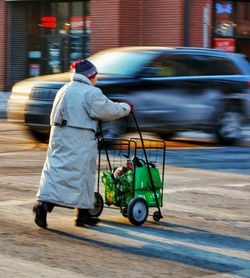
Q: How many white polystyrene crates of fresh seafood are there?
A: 0